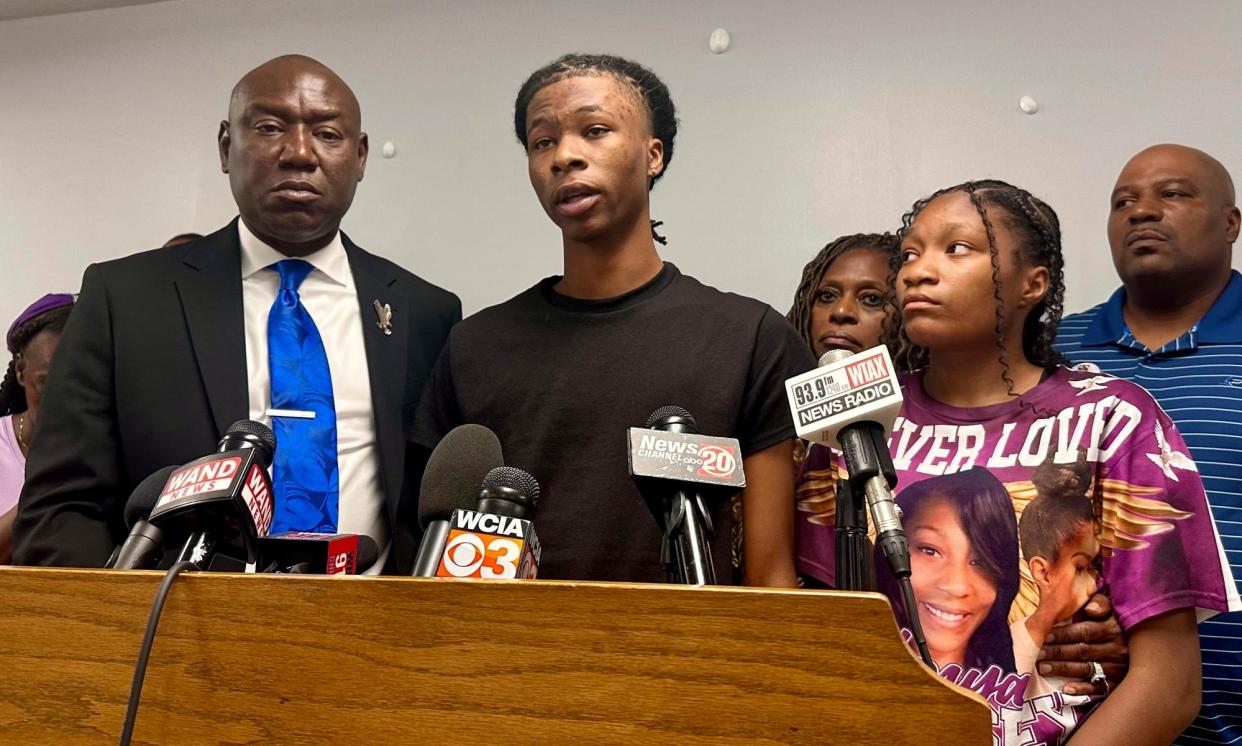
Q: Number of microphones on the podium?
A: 7